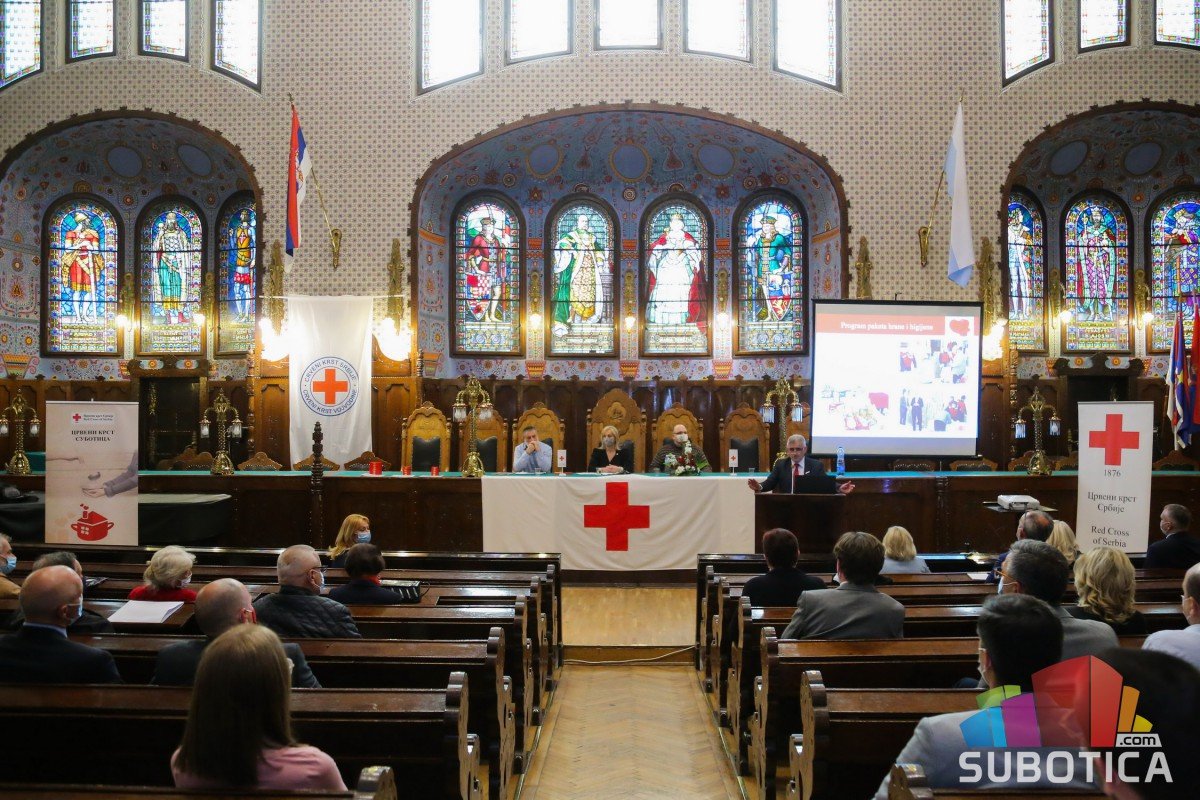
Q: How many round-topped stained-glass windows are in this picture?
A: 10